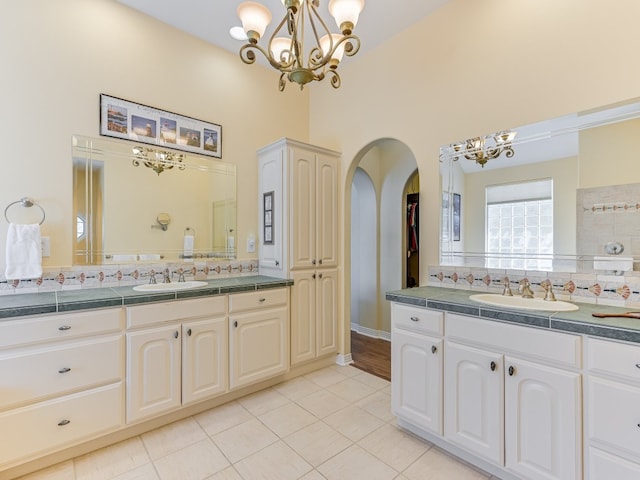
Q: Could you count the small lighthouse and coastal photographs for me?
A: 5